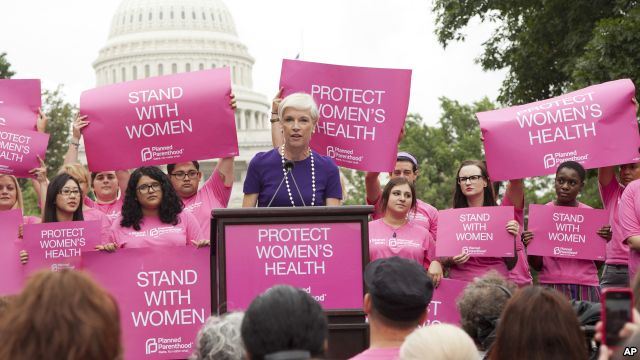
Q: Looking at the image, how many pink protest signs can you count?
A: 12